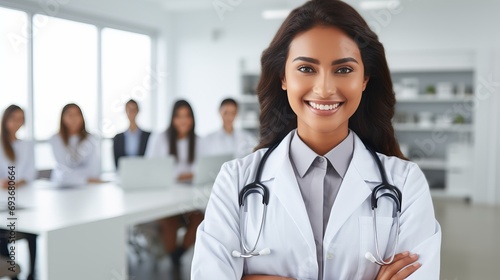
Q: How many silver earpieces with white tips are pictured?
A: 3